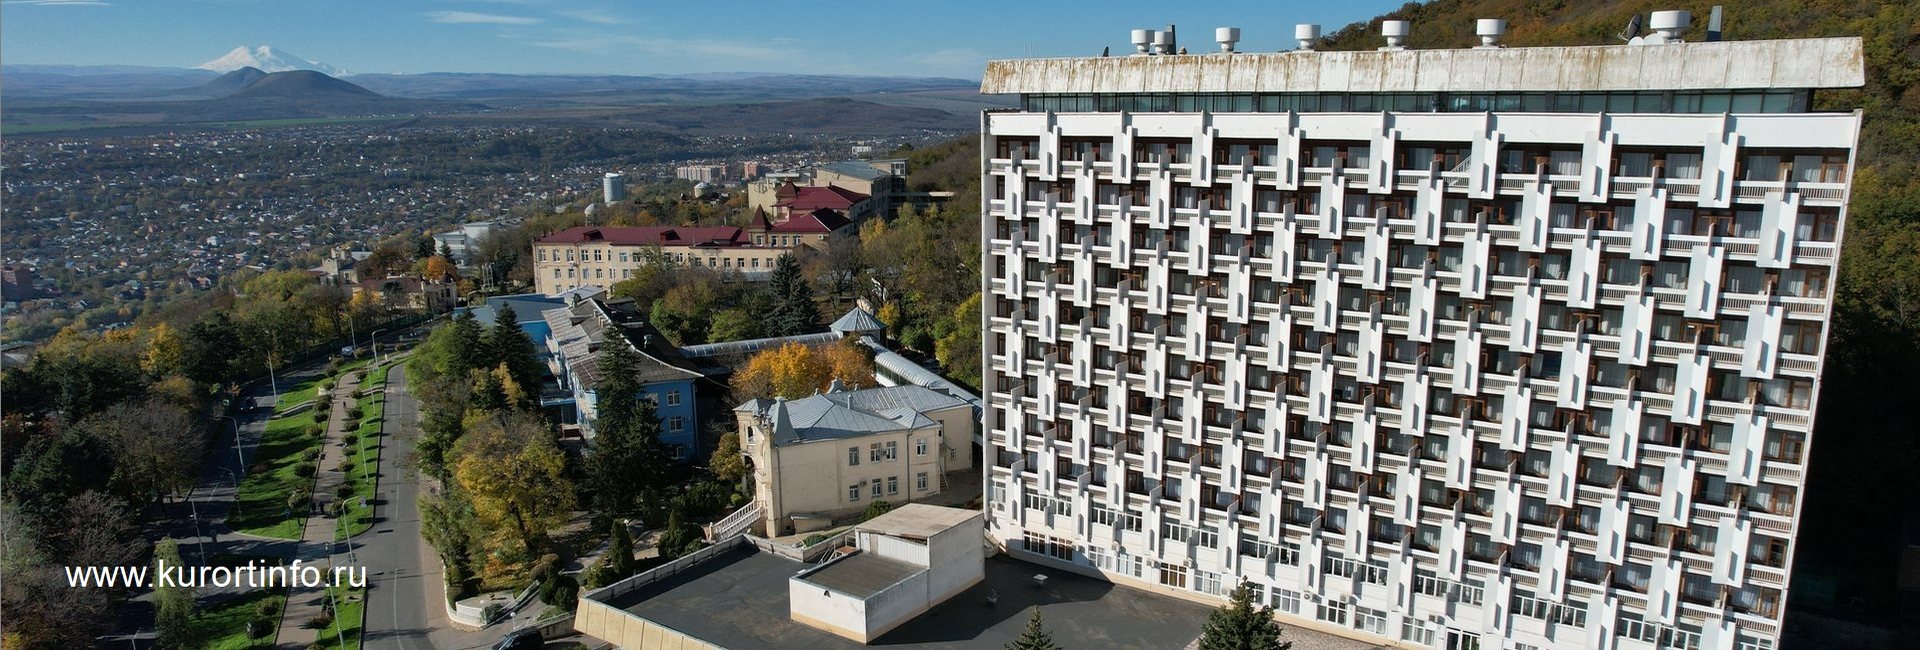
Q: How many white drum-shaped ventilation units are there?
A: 7